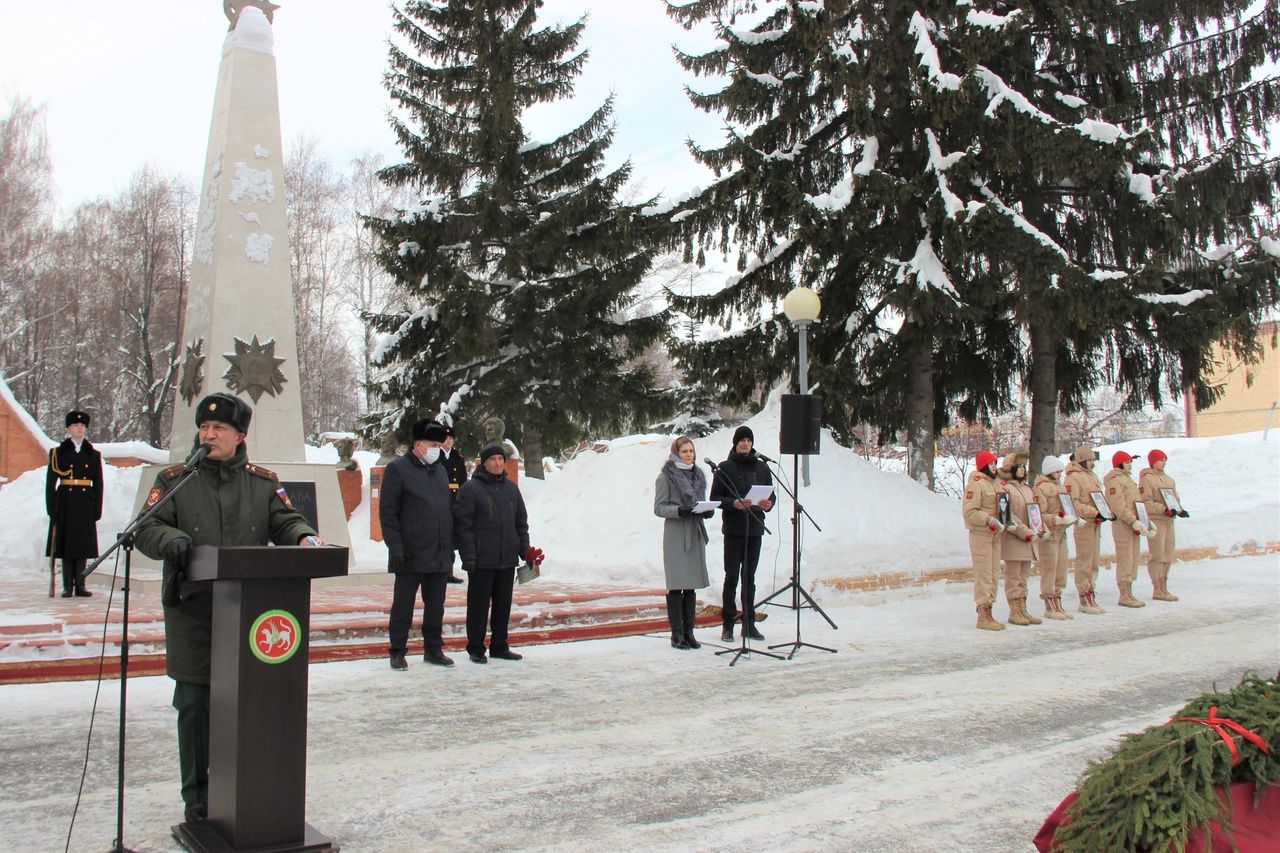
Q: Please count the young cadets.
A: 6